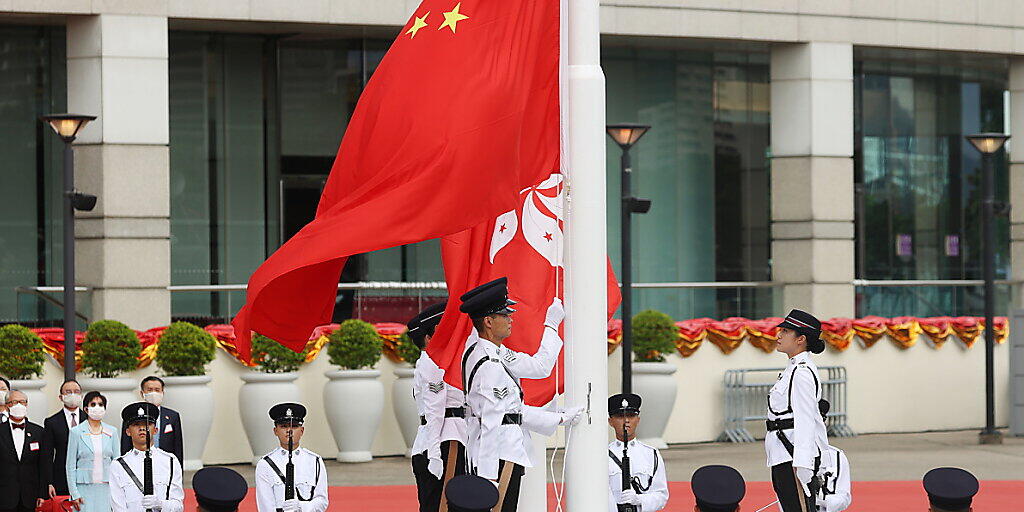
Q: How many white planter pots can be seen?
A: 7